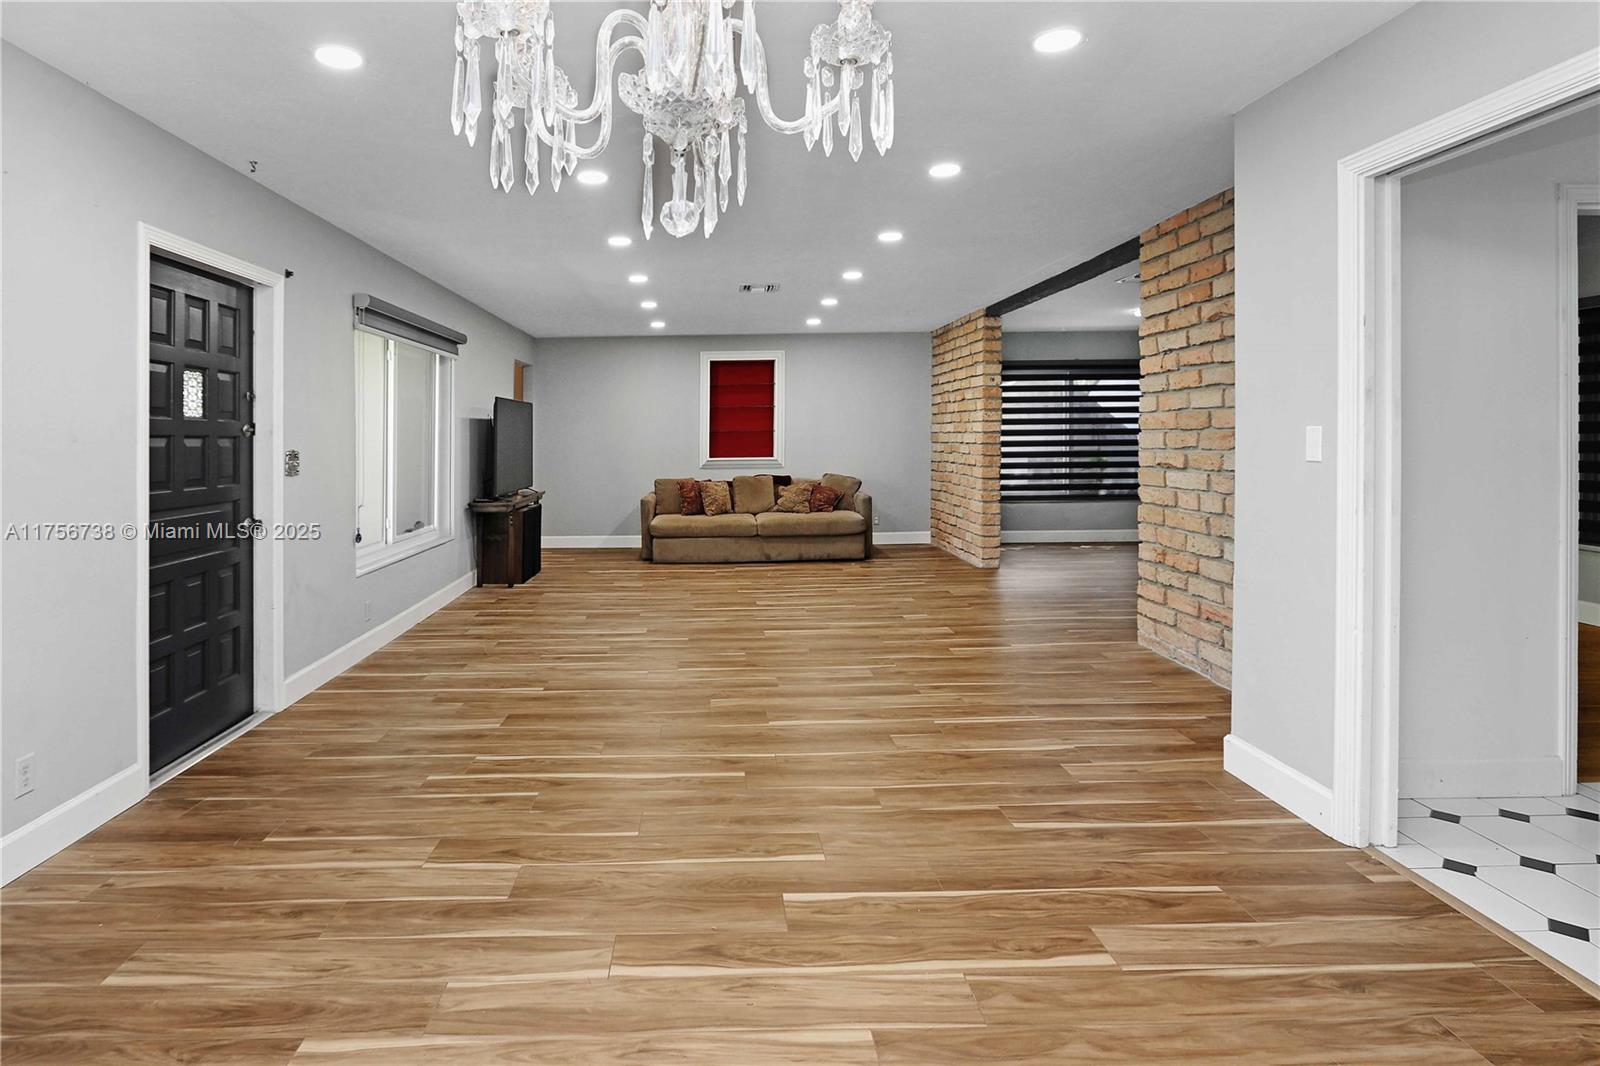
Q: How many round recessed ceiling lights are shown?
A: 12